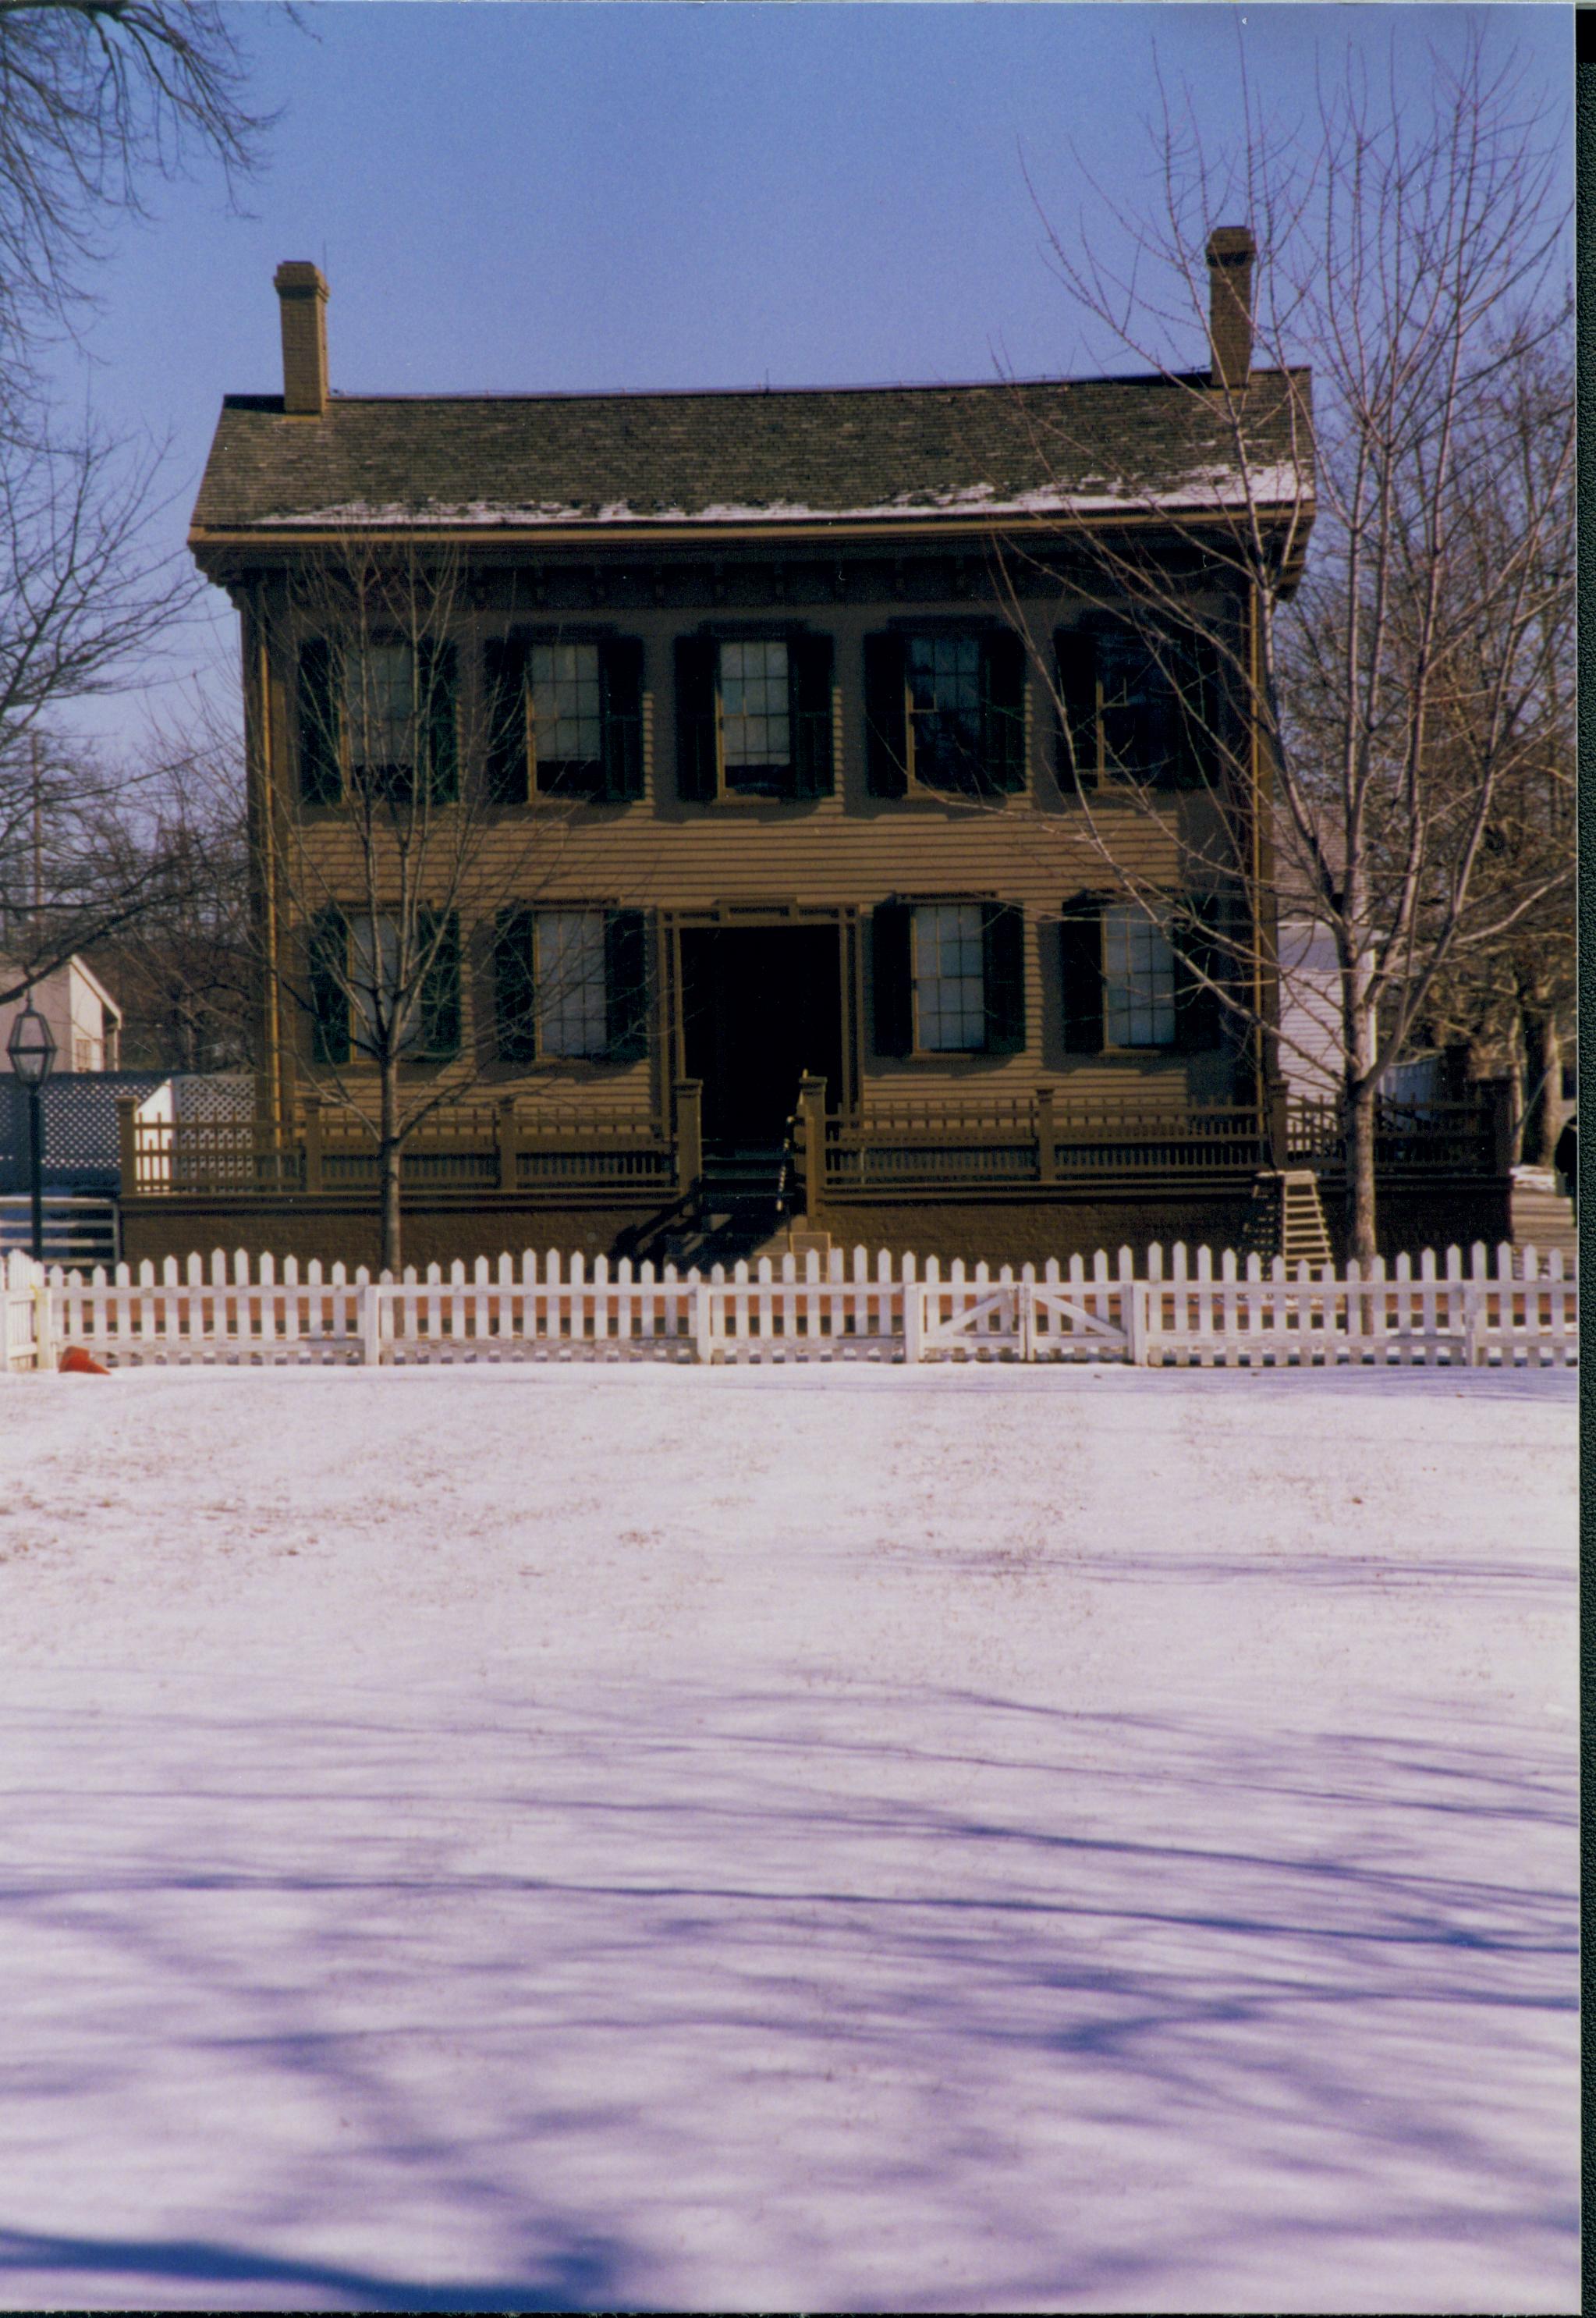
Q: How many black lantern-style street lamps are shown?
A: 1